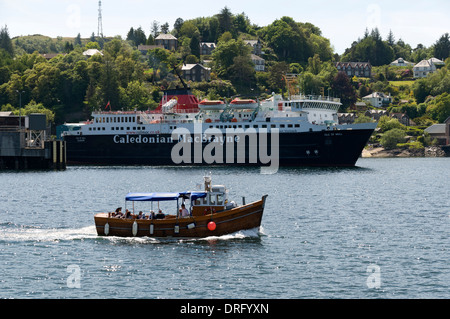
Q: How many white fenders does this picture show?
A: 5